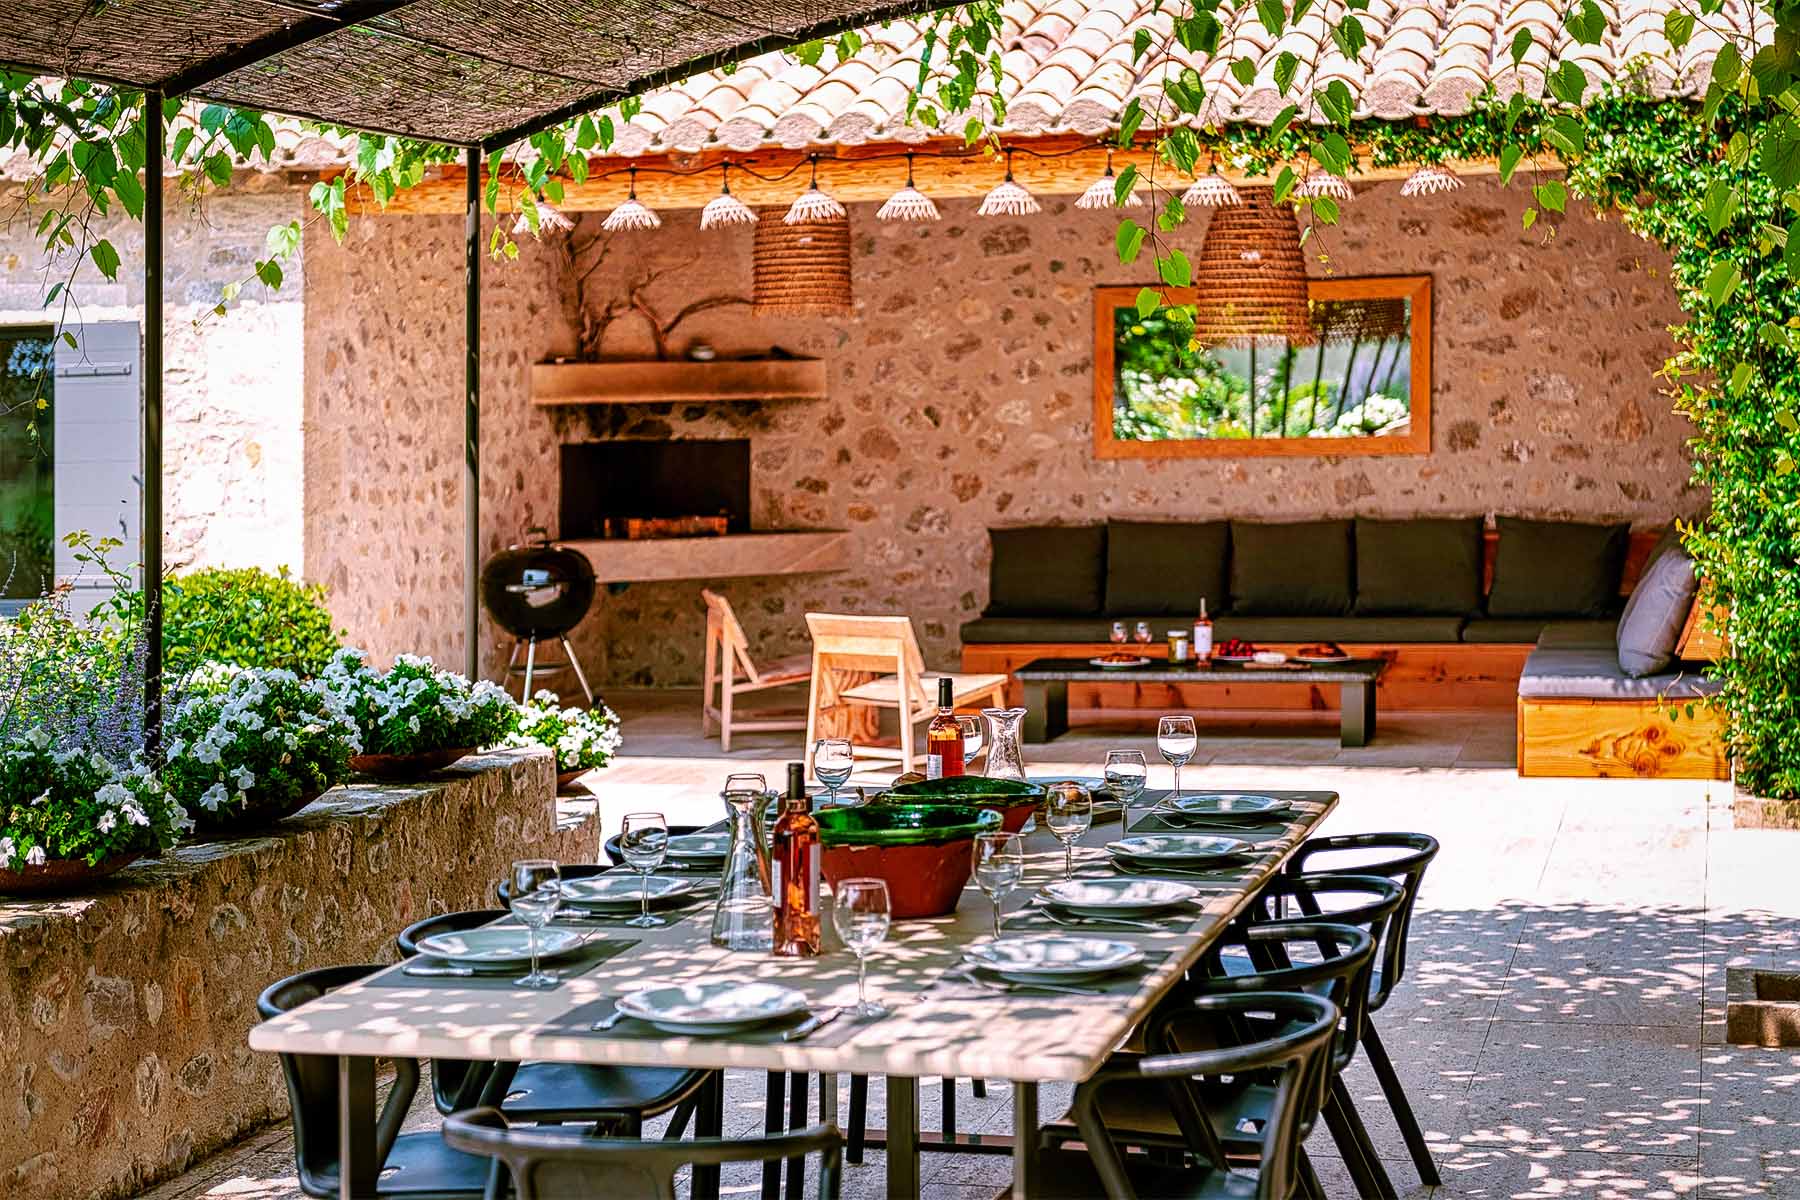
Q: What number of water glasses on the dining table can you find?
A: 10